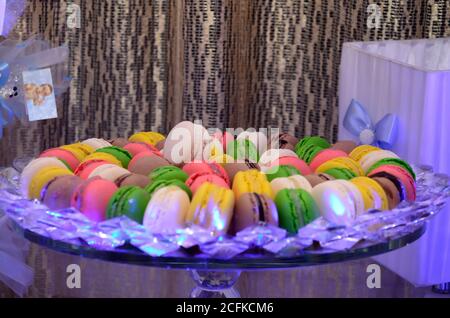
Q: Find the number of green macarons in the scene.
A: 12